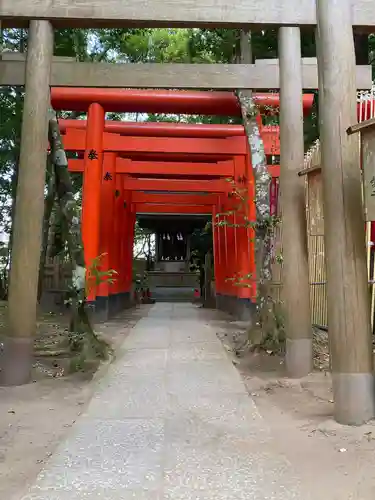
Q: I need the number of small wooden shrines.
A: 1